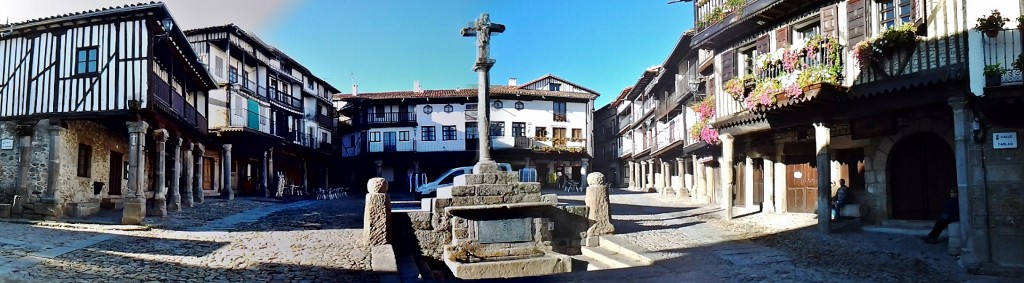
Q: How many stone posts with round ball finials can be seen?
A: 2